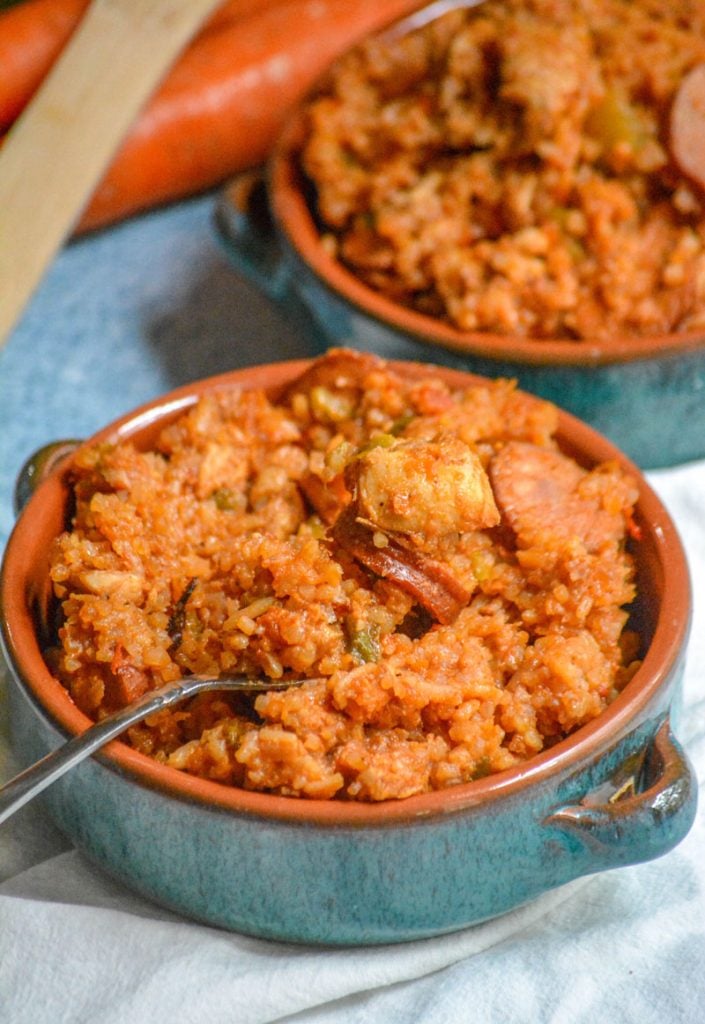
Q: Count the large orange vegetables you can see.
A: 2